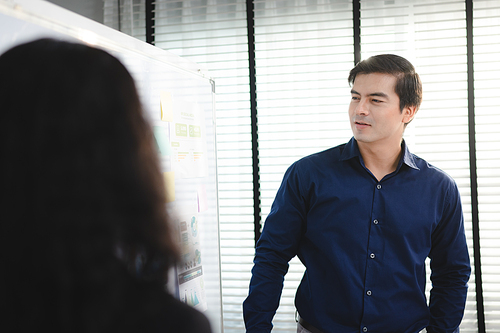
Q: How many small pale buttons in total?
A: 5